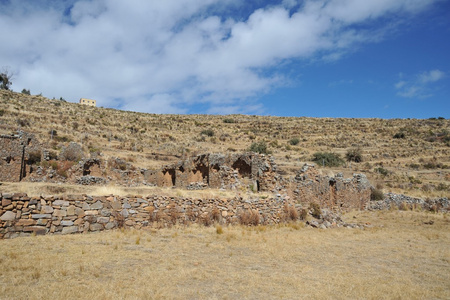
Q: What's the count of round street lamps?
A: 0